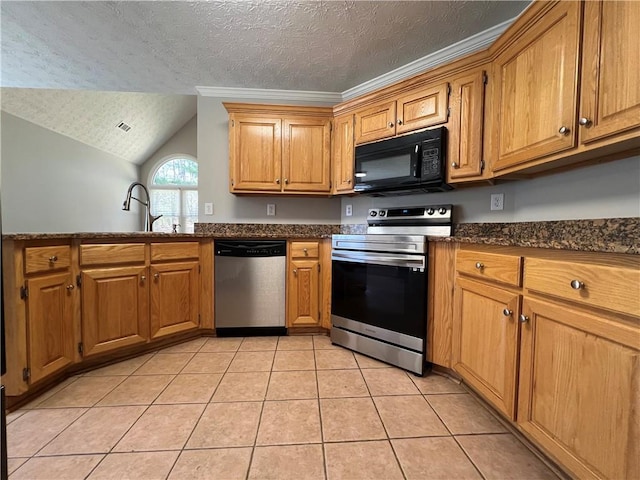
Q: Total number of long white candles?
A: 0